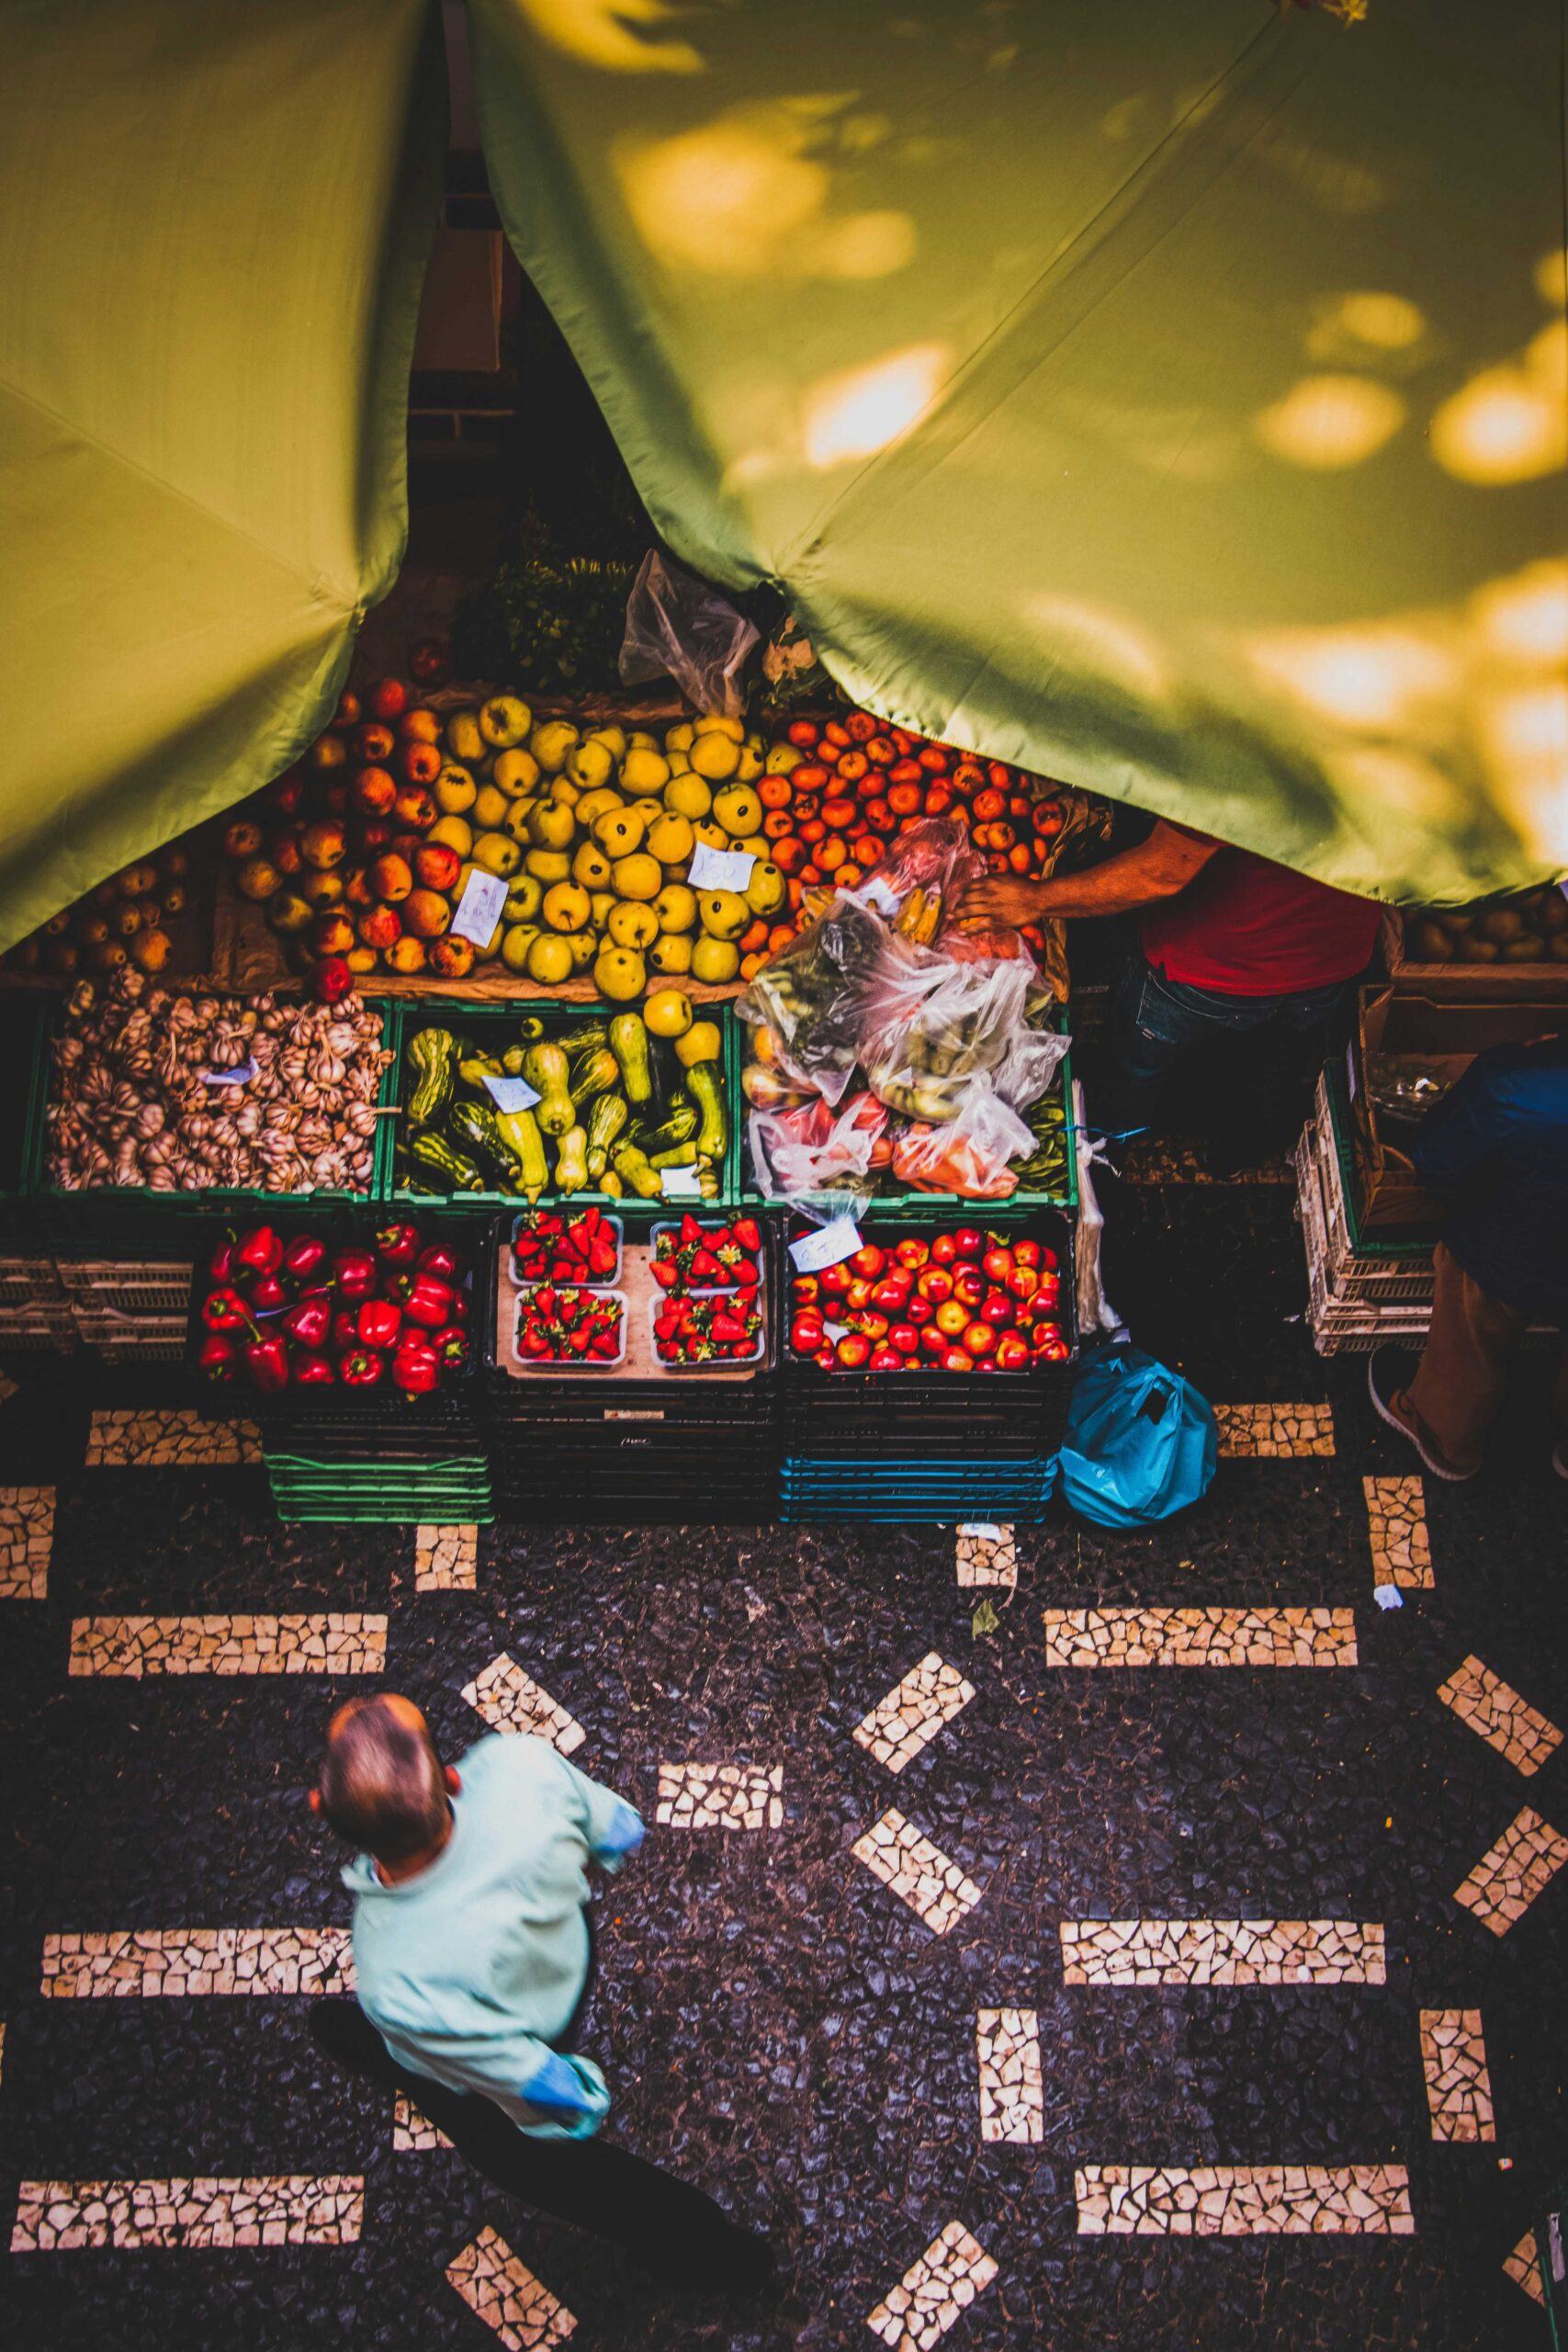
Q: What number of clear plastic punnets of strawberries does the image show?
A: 4